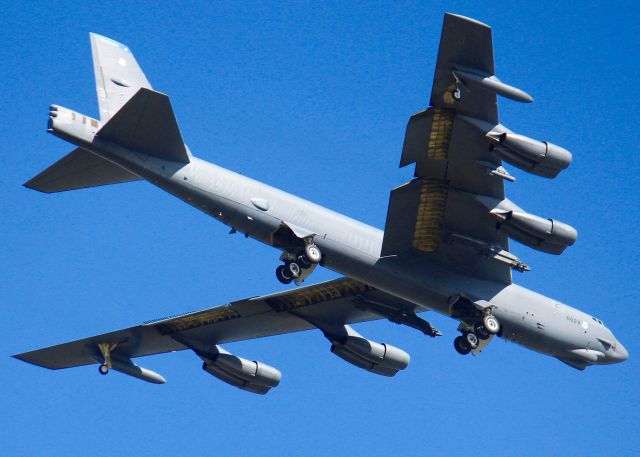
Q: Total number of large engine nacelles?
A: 4